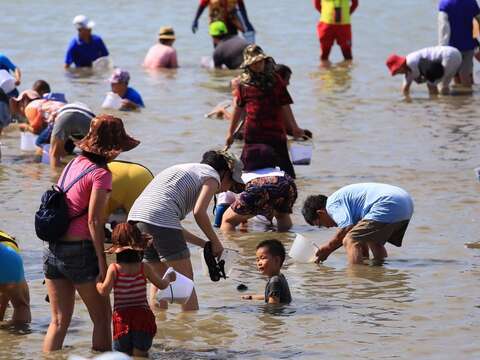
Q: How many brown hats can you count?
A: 2